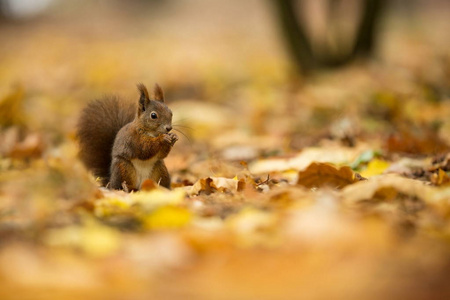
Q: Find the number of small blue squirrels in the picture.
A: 0